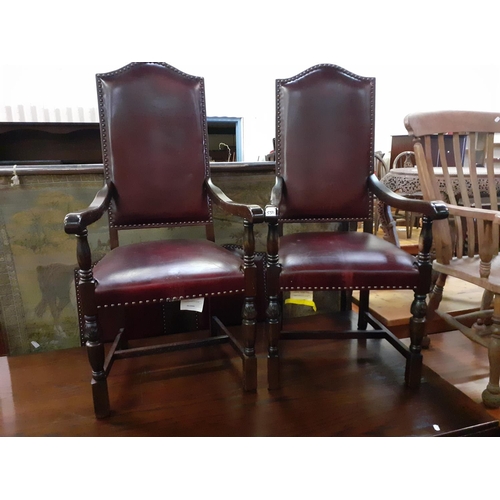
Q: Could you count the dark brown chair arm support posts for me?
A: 4